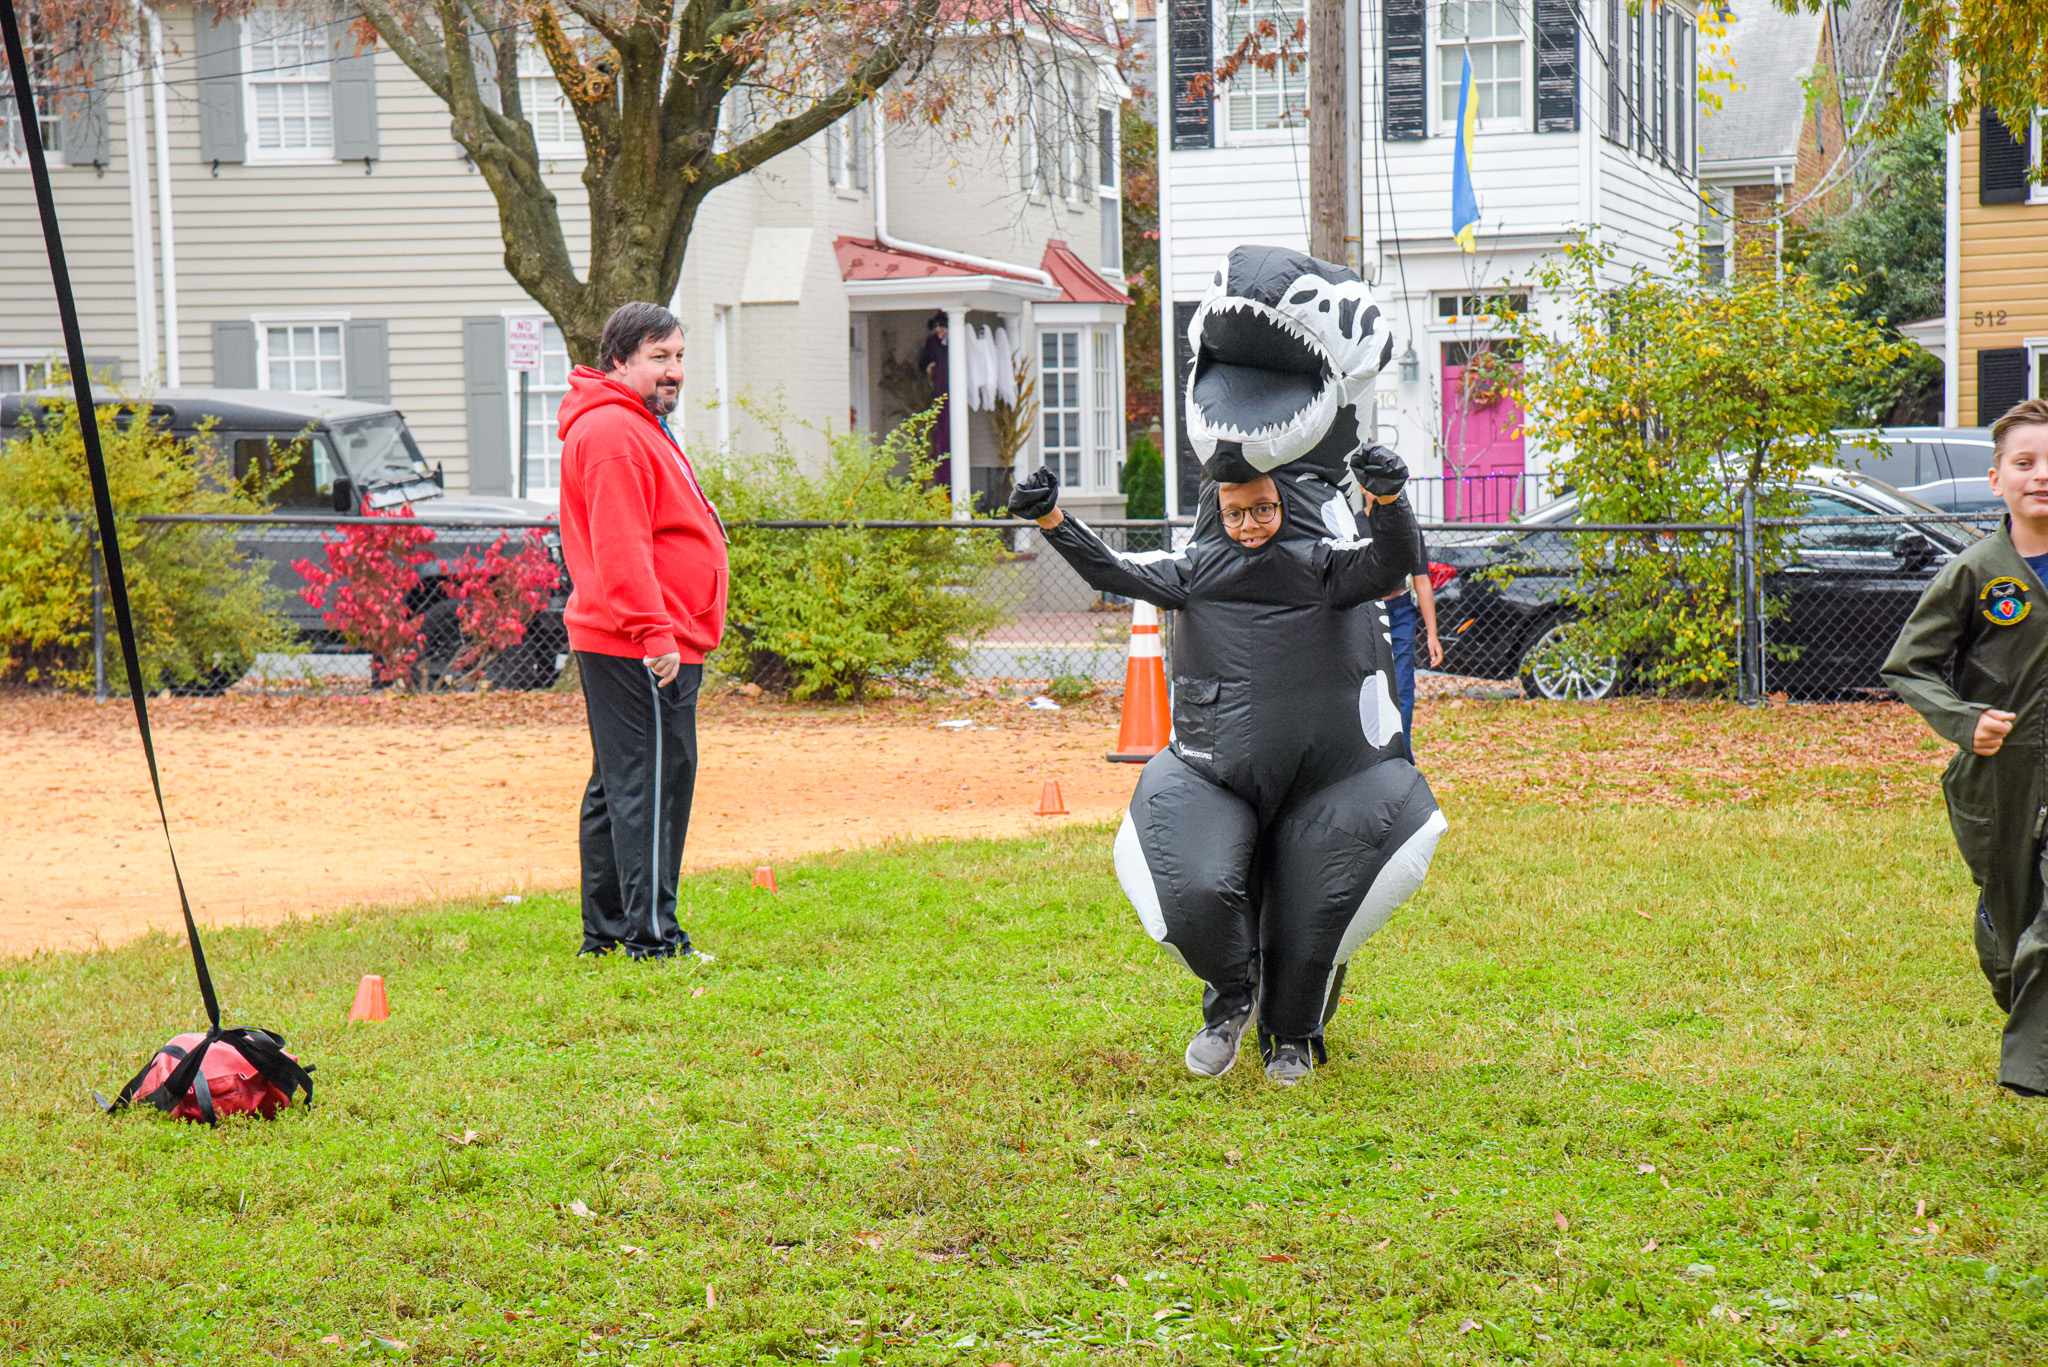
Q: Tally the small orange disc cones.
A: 3